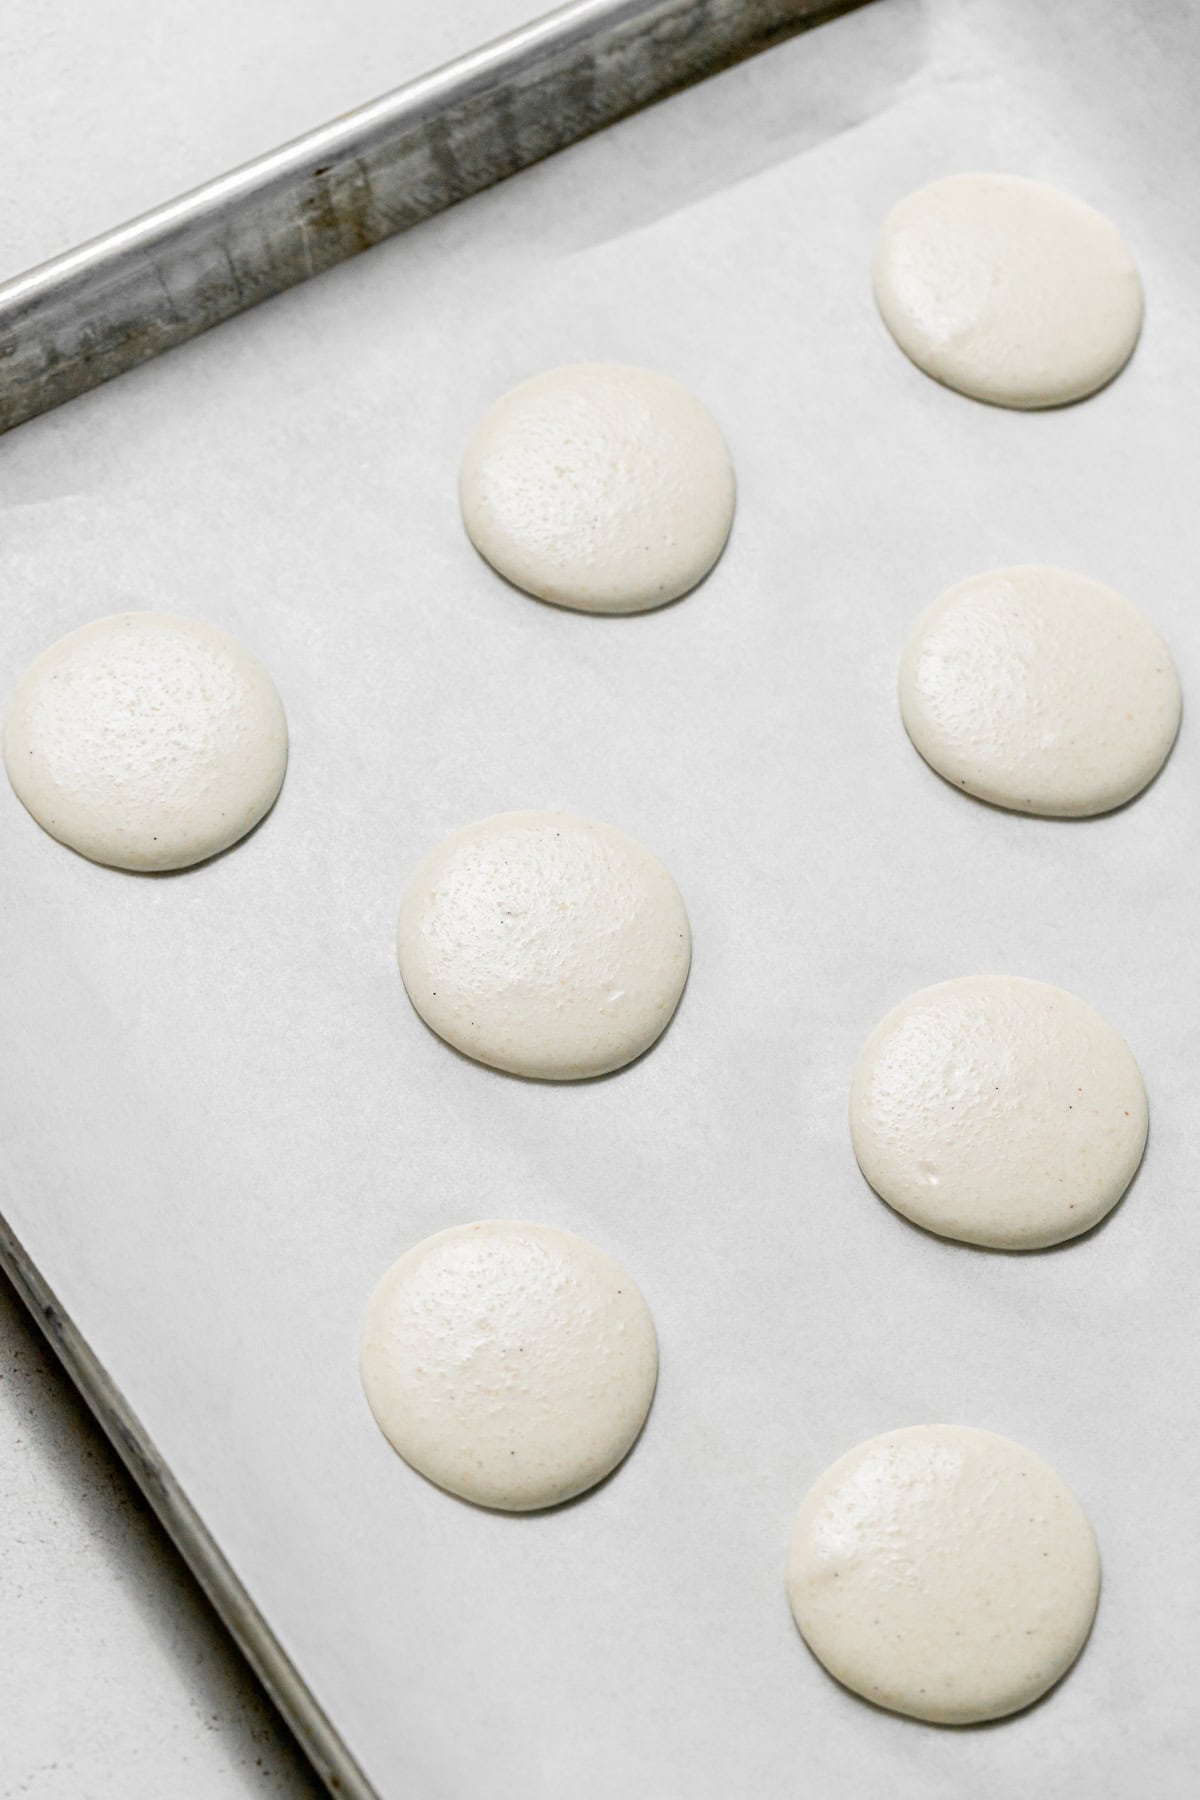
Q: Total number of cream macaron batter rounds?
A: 8